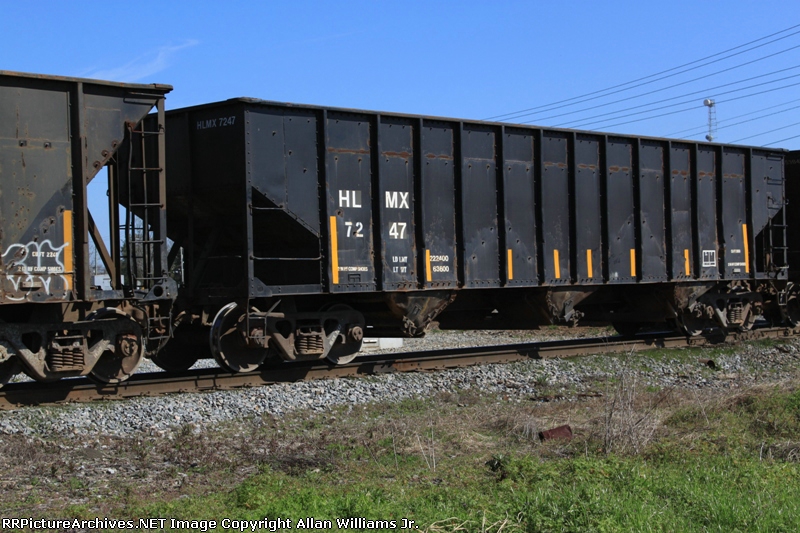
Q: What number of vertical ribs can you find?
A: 13